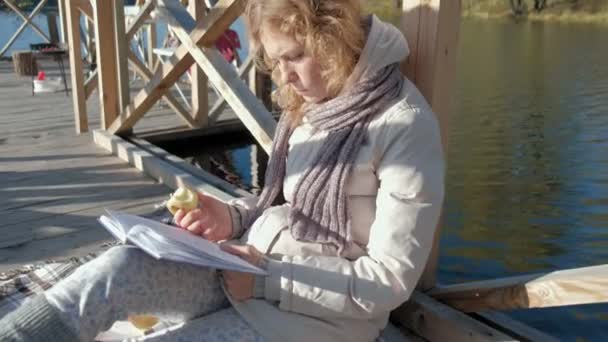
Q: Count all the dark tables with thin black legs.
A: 1